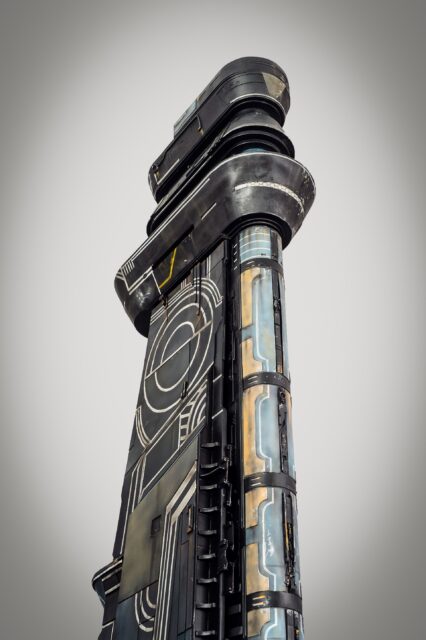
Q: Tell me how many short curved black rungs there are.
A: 9